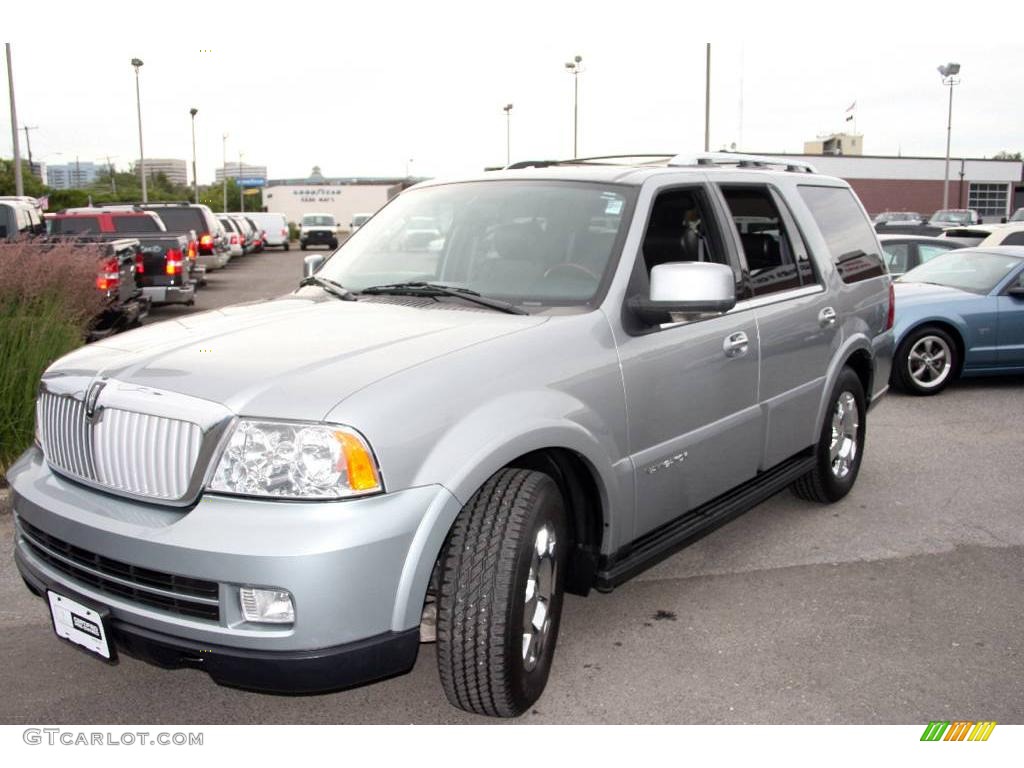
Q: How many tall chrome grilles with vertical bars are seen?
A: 1